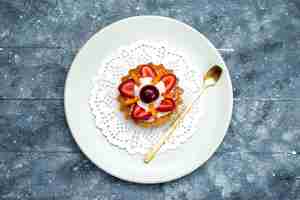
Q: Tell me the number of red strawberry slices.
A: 5